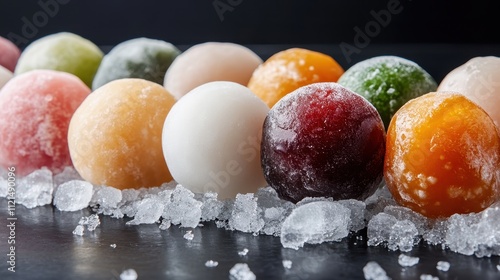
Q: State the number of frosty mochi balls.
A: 13